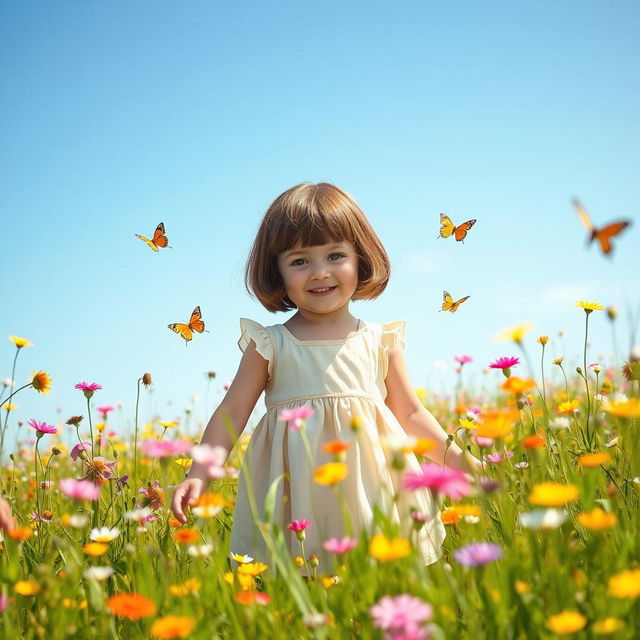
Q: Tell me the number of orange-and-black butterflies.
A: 5